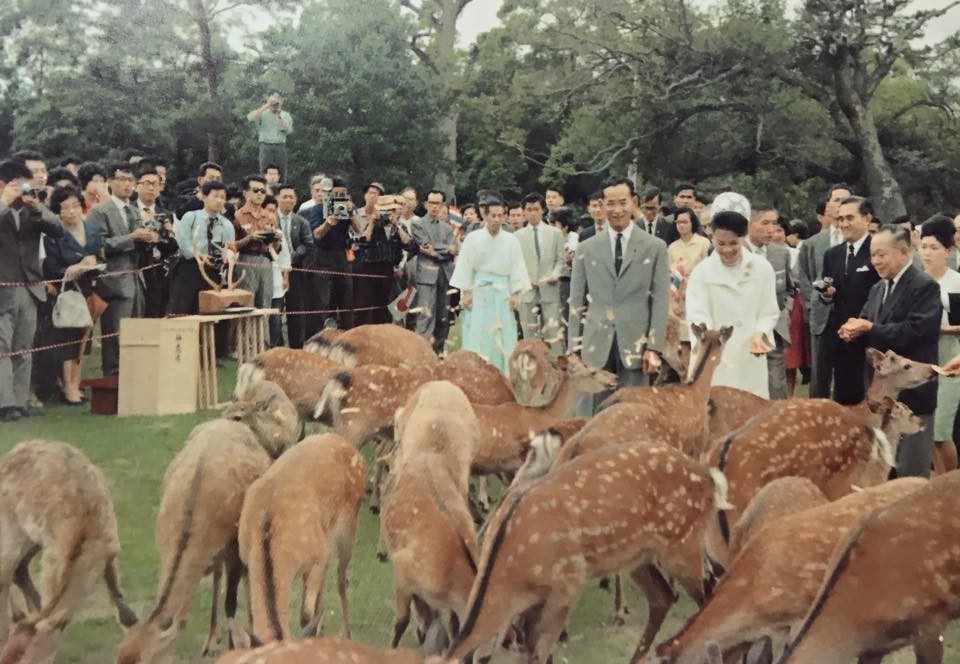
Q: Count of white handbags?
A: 1